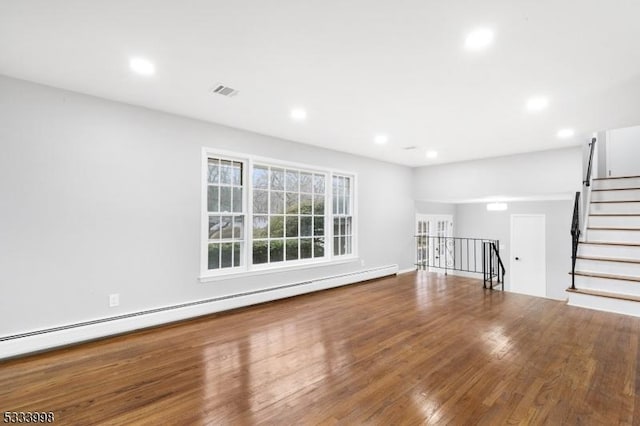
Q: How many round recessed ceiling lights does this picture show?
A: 7